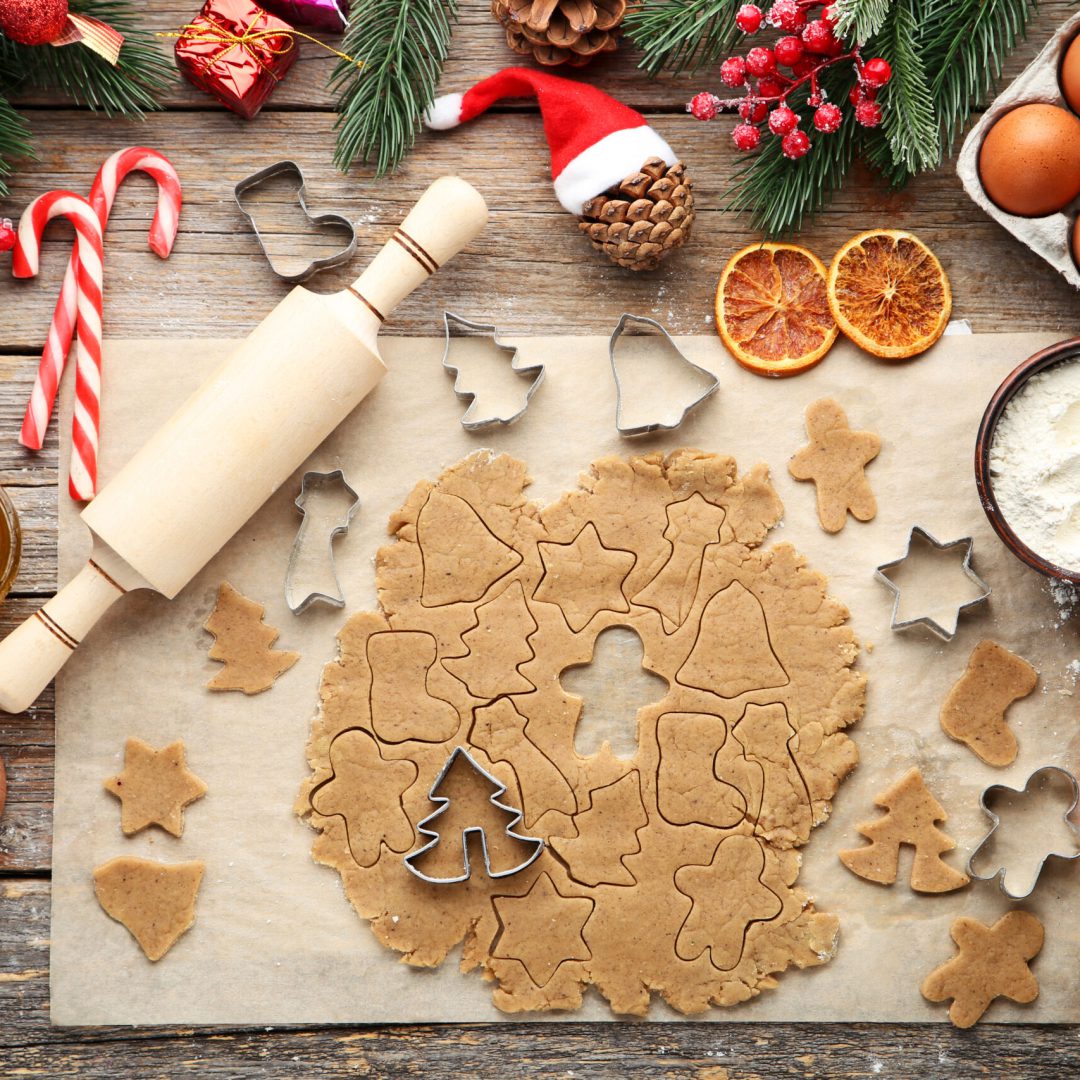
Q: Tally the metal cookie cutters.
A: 7